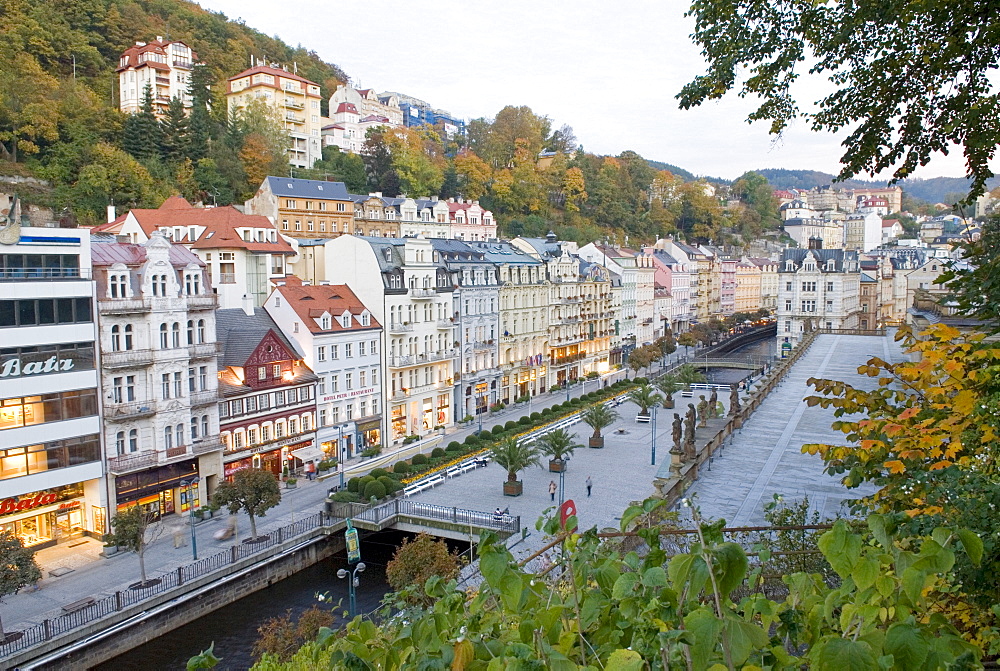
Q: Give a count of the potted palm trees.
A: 6